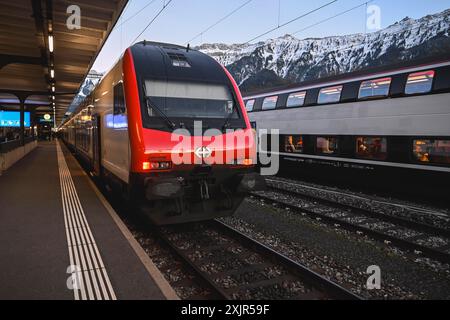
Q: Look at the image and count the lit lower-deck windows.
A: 4